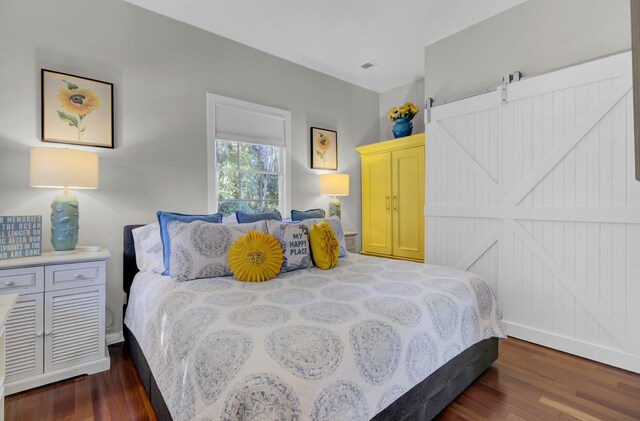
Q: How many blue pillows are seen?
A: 3